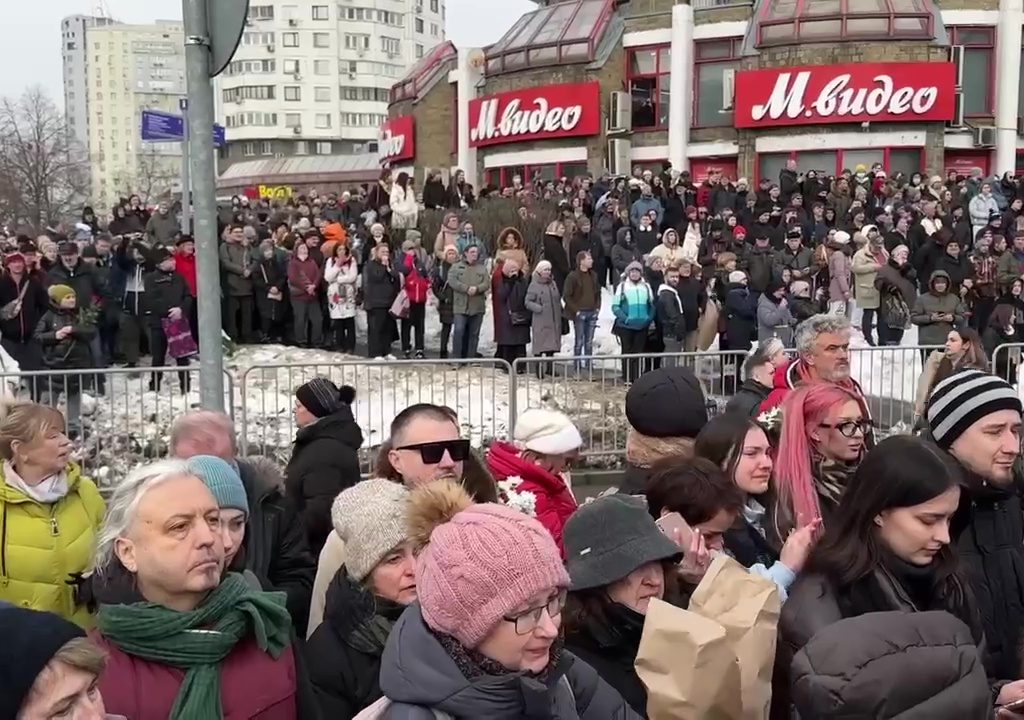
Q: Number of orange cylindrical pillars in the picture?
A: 0